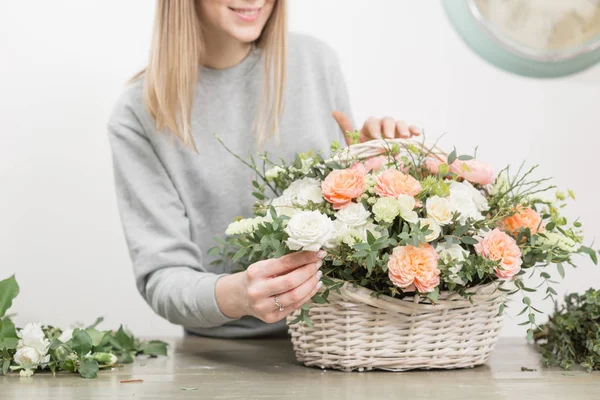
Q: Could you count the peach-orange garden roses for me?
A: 5